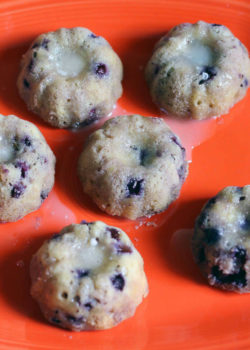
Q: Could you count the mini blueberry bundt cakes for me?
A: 6